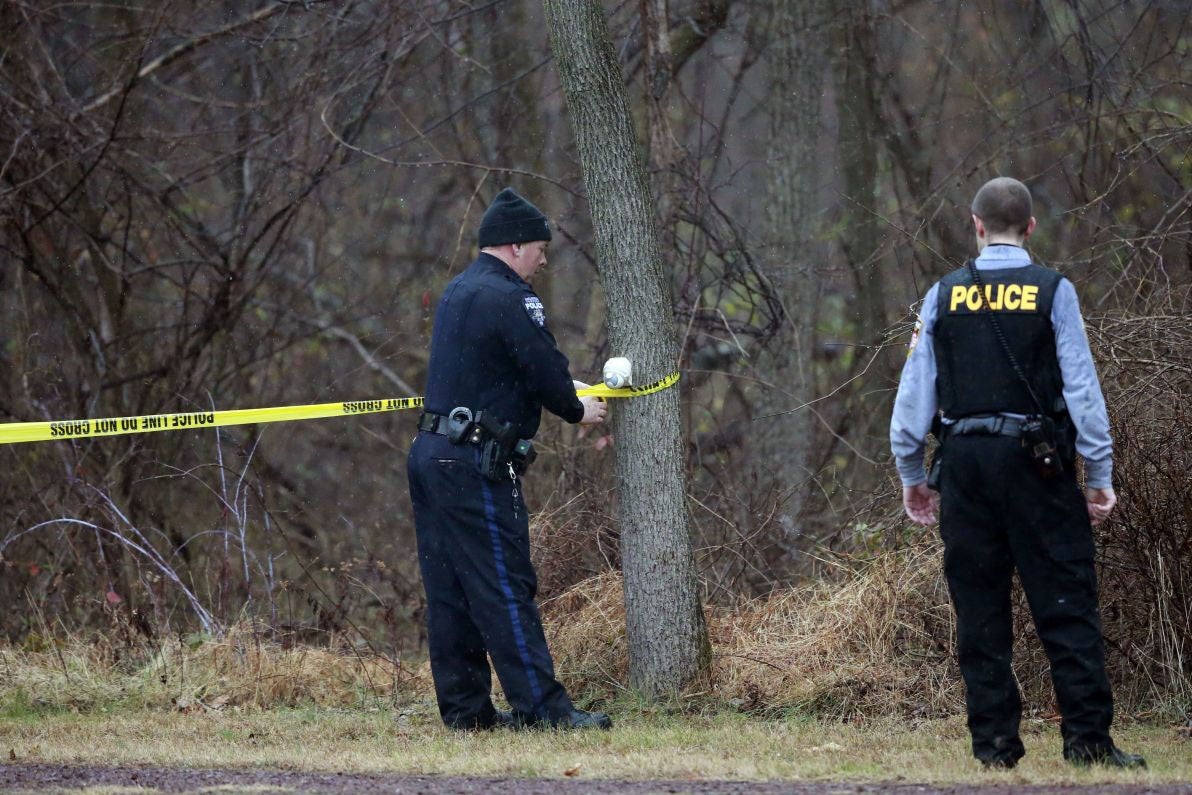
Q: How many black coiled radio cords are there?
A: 1